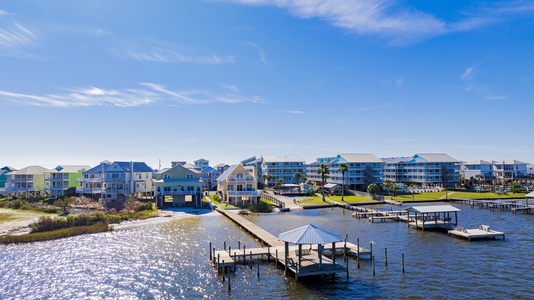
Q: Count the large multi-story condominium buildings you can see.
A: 3